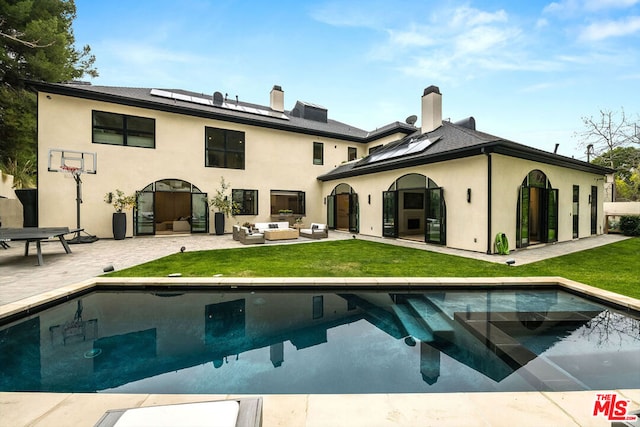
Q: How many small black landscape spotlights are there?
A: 4